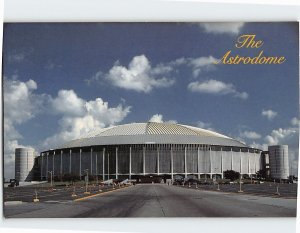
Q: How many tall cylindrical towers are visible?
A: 2